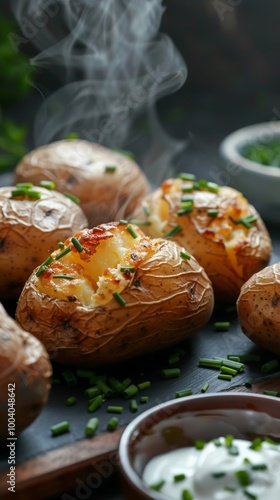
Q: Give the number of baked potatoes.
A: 6